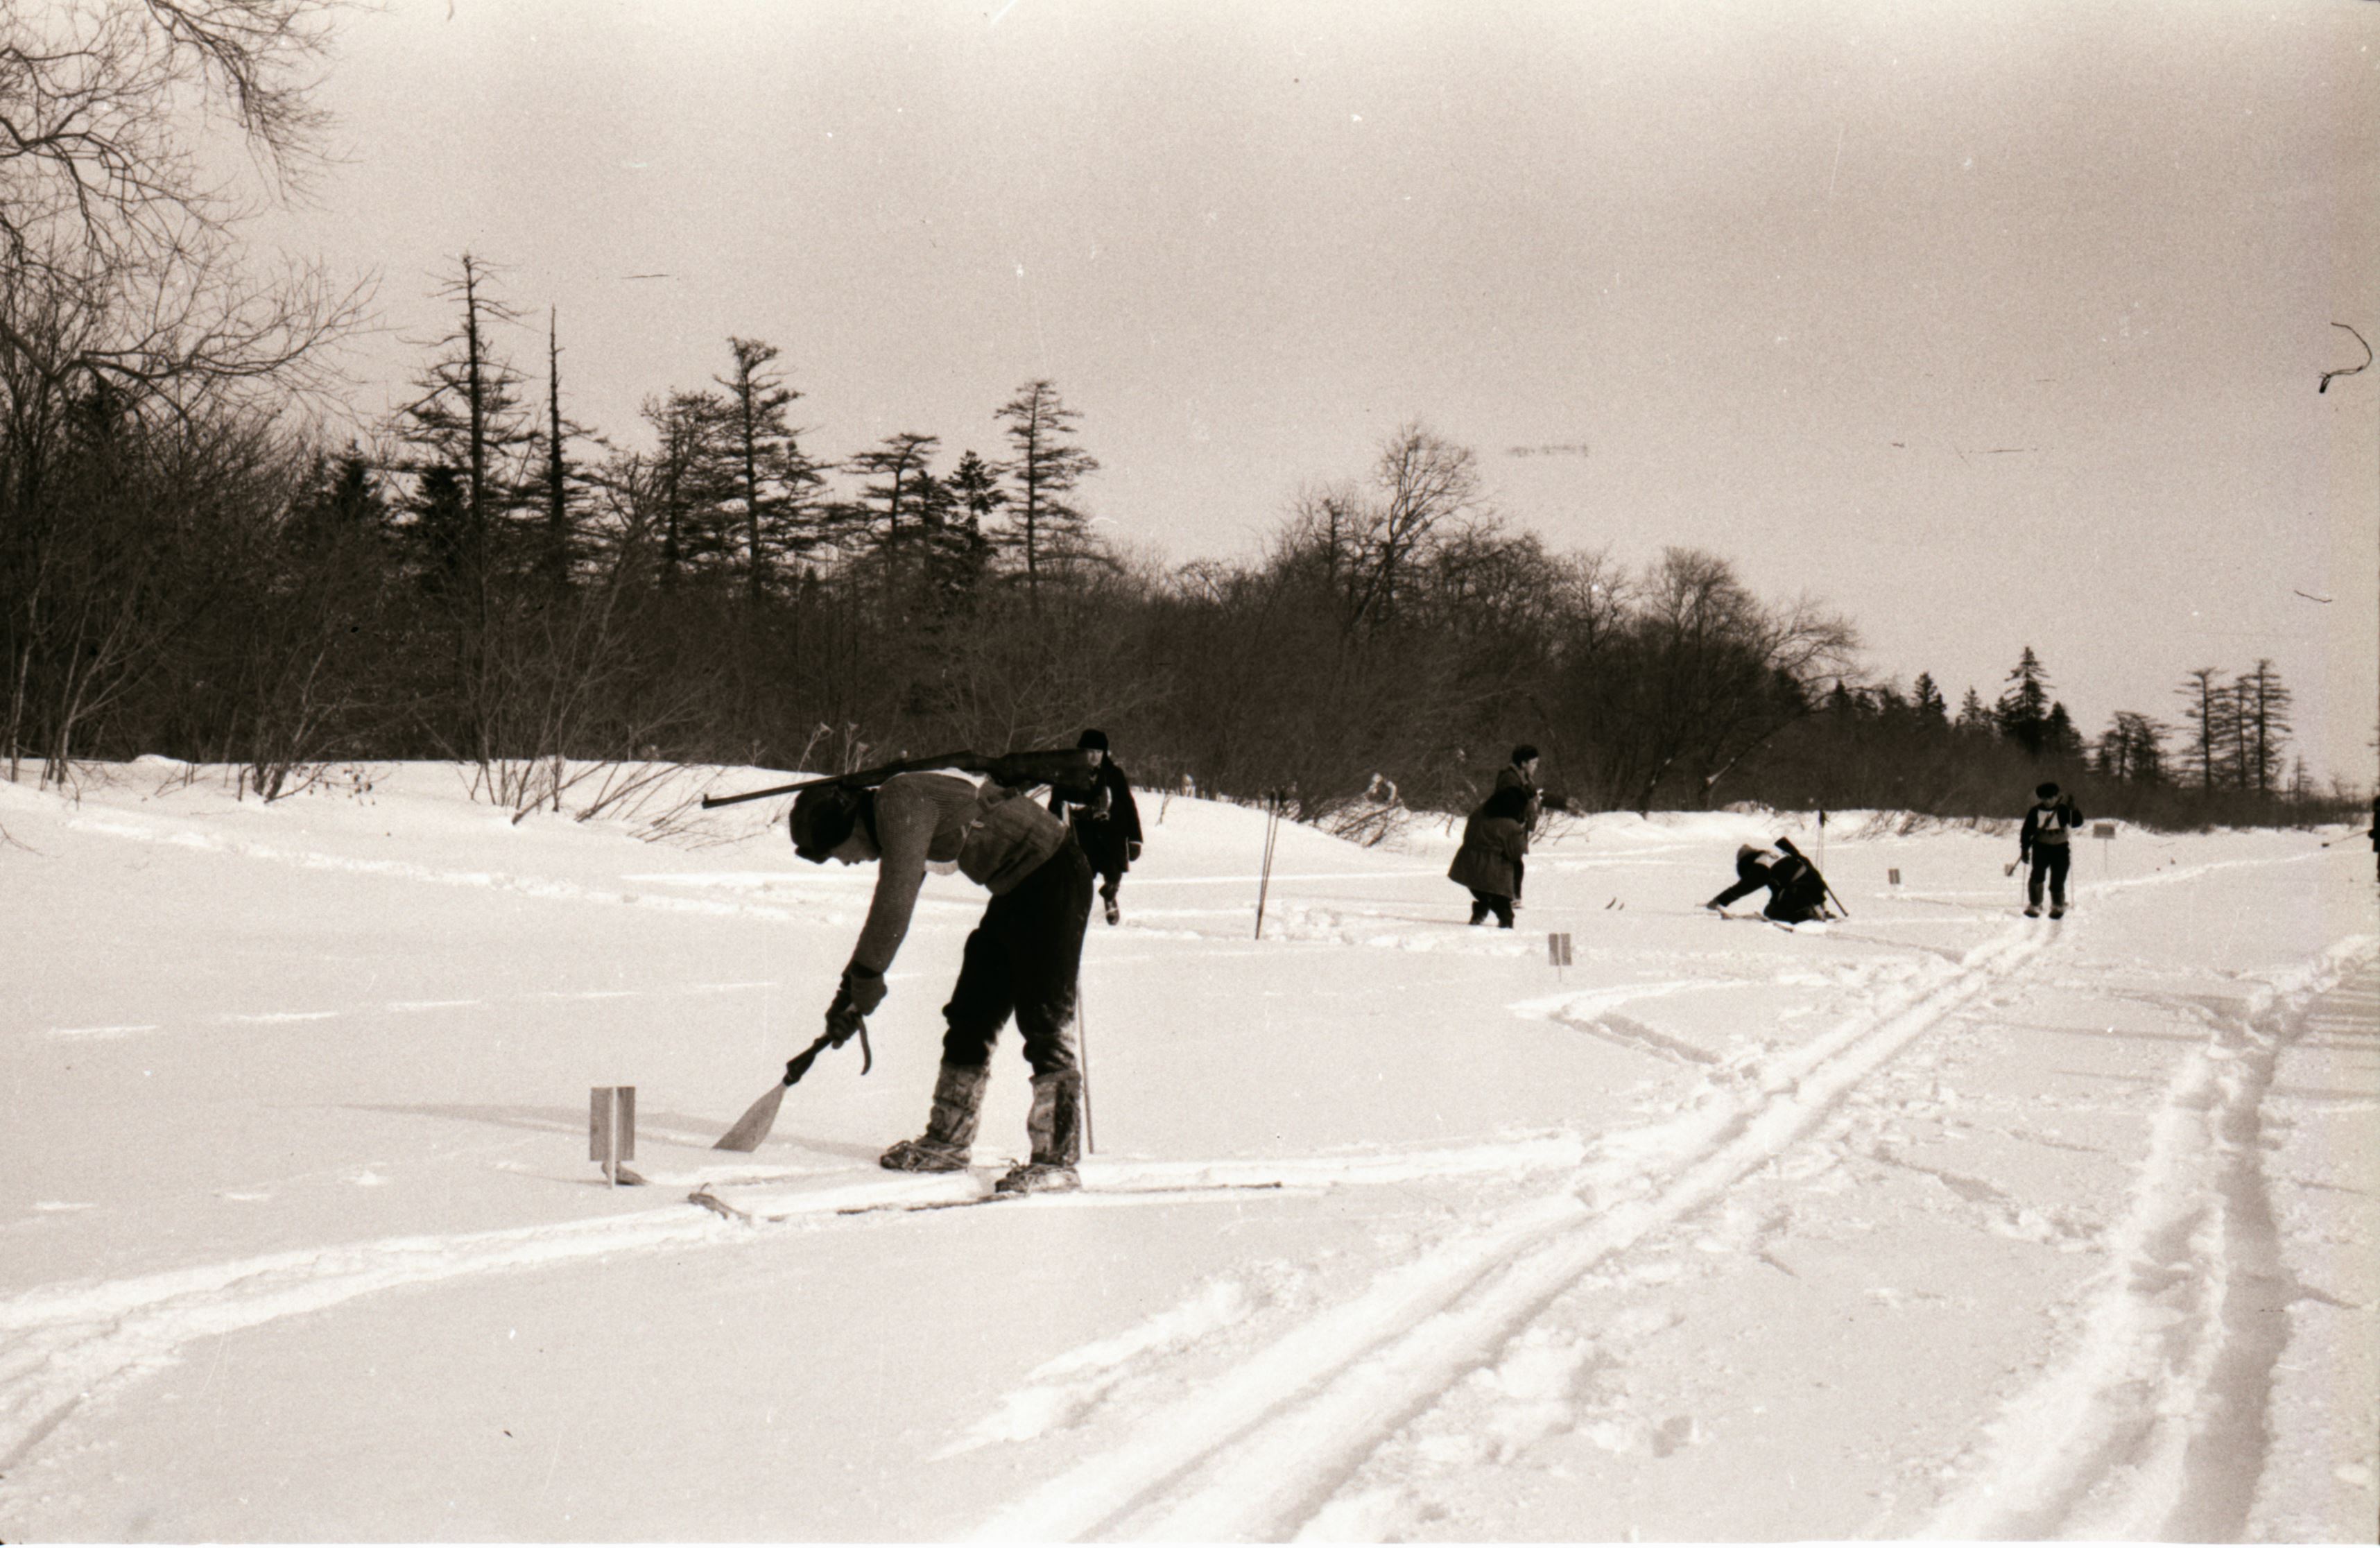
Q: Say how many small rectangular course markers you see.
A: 4